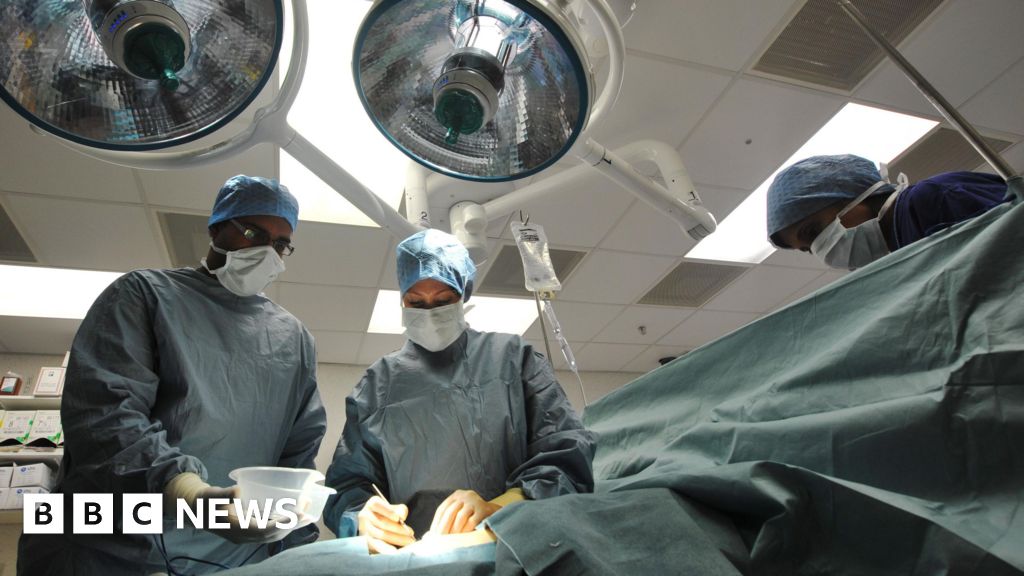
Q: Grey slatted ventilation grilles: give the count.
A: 6